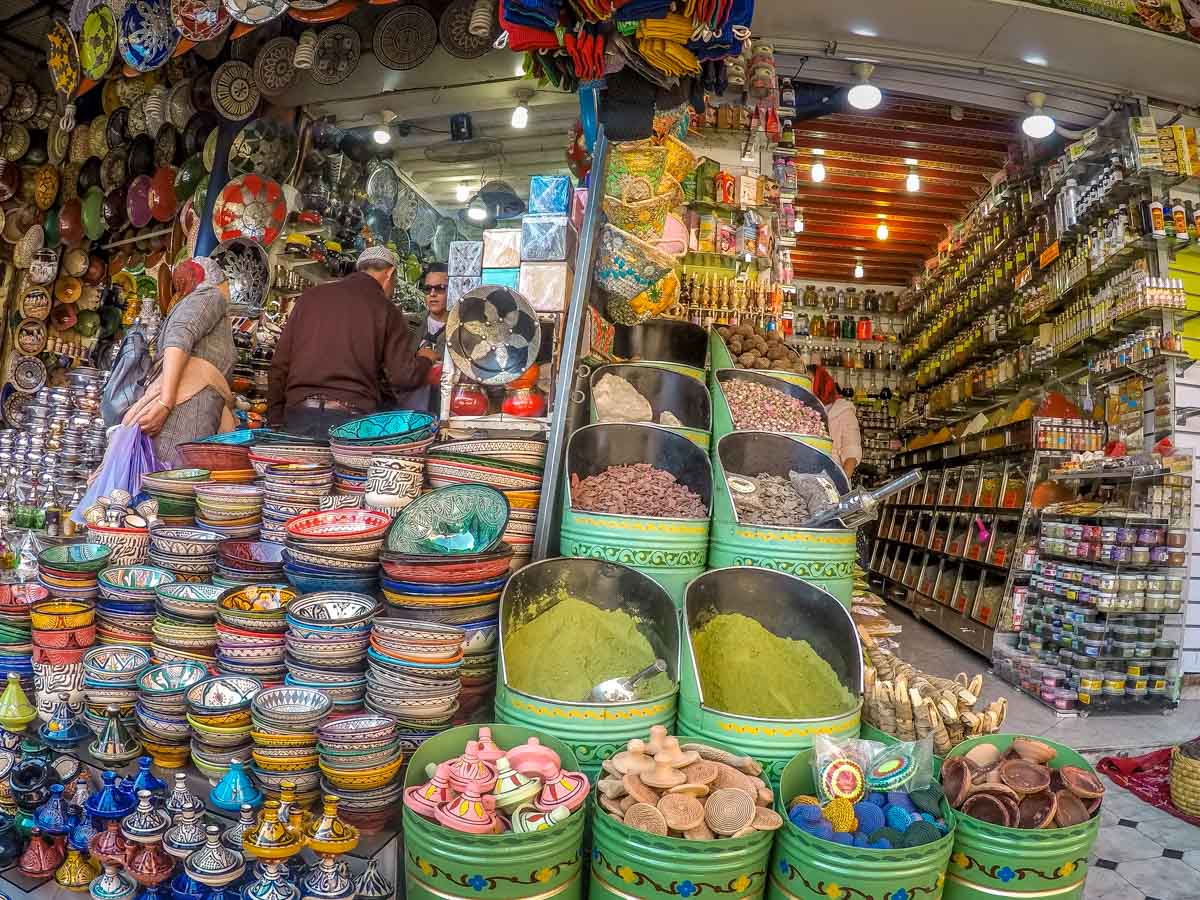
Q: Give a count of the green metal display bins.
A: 12